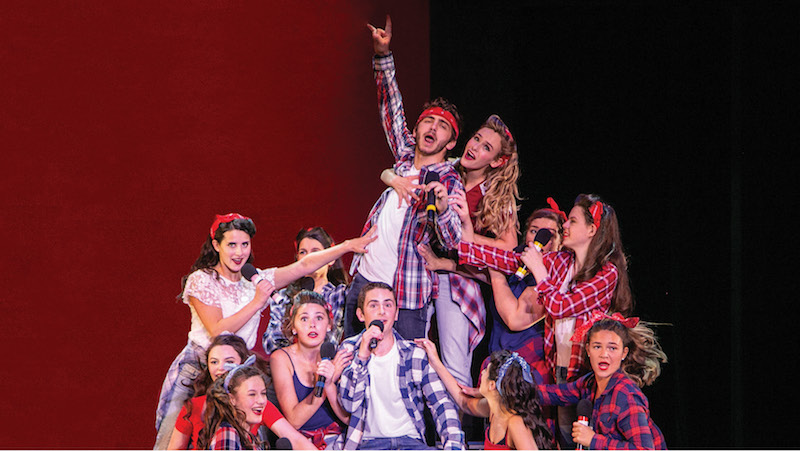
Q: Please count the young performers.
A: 12